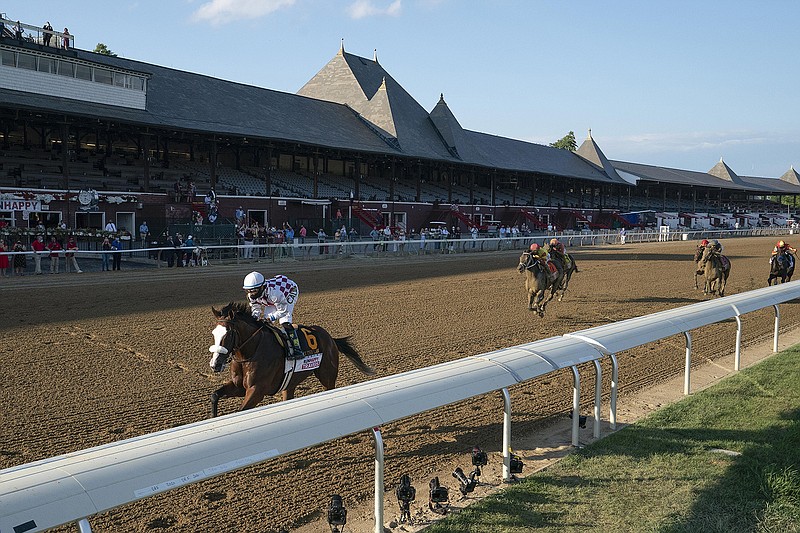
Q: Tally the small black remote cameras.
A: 7